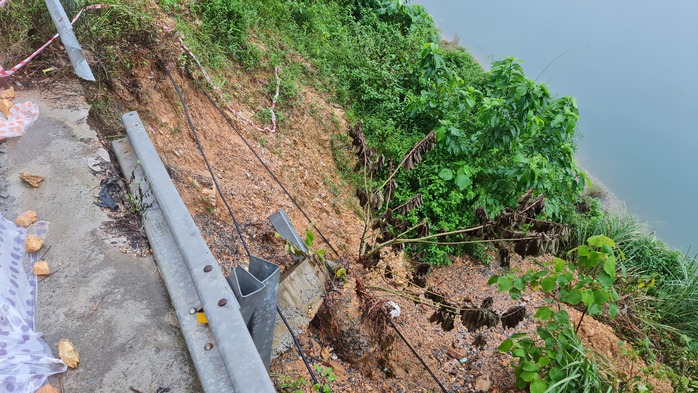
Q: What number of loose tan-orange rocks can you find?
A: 8